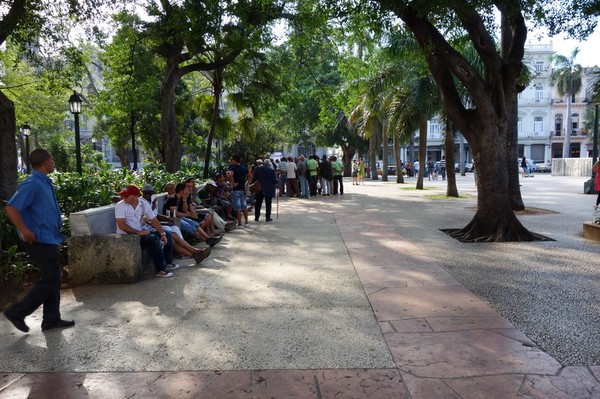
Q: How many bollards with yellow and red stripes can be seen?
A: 0